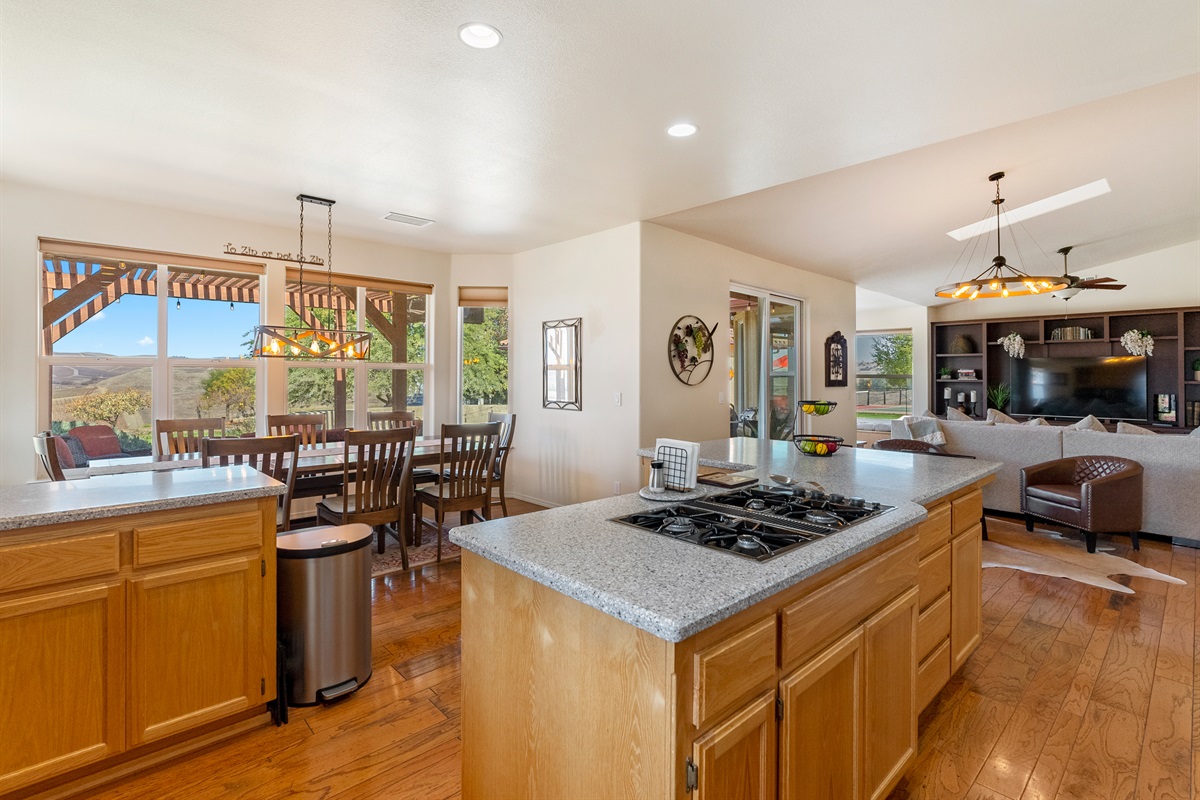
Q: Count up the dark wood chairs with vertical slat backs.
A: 8